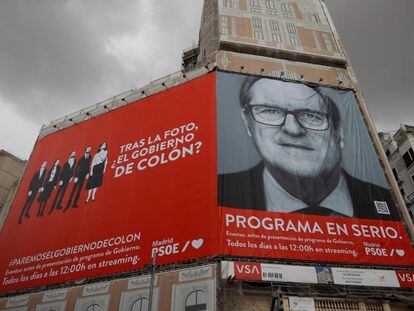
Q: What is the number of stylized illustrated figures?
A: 5